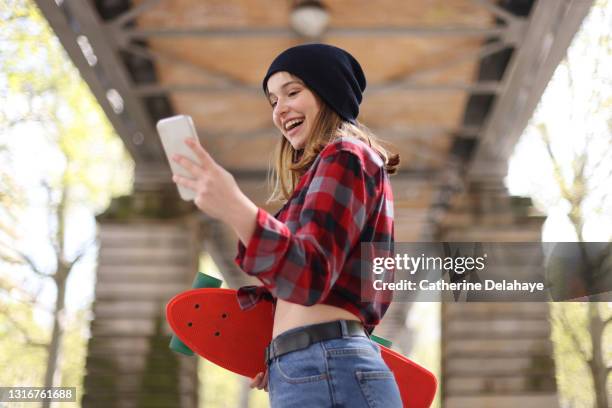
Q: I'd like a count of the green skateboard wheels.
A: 3